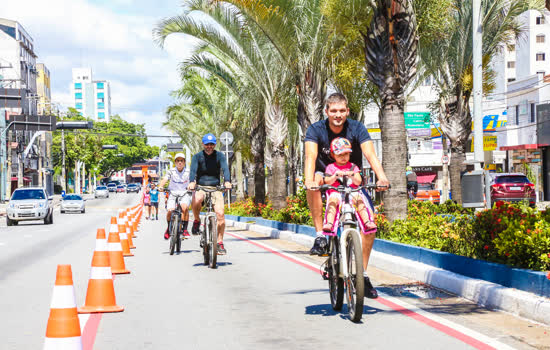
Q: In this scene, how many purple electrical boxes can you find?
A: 0